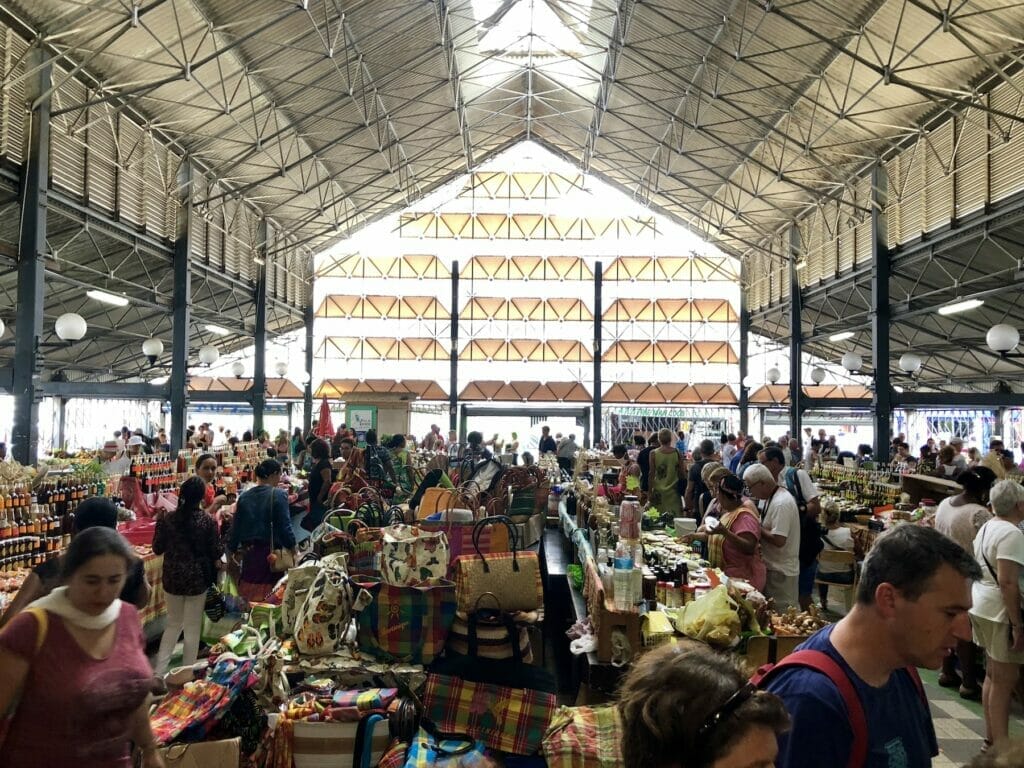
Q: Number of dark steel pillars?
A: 9